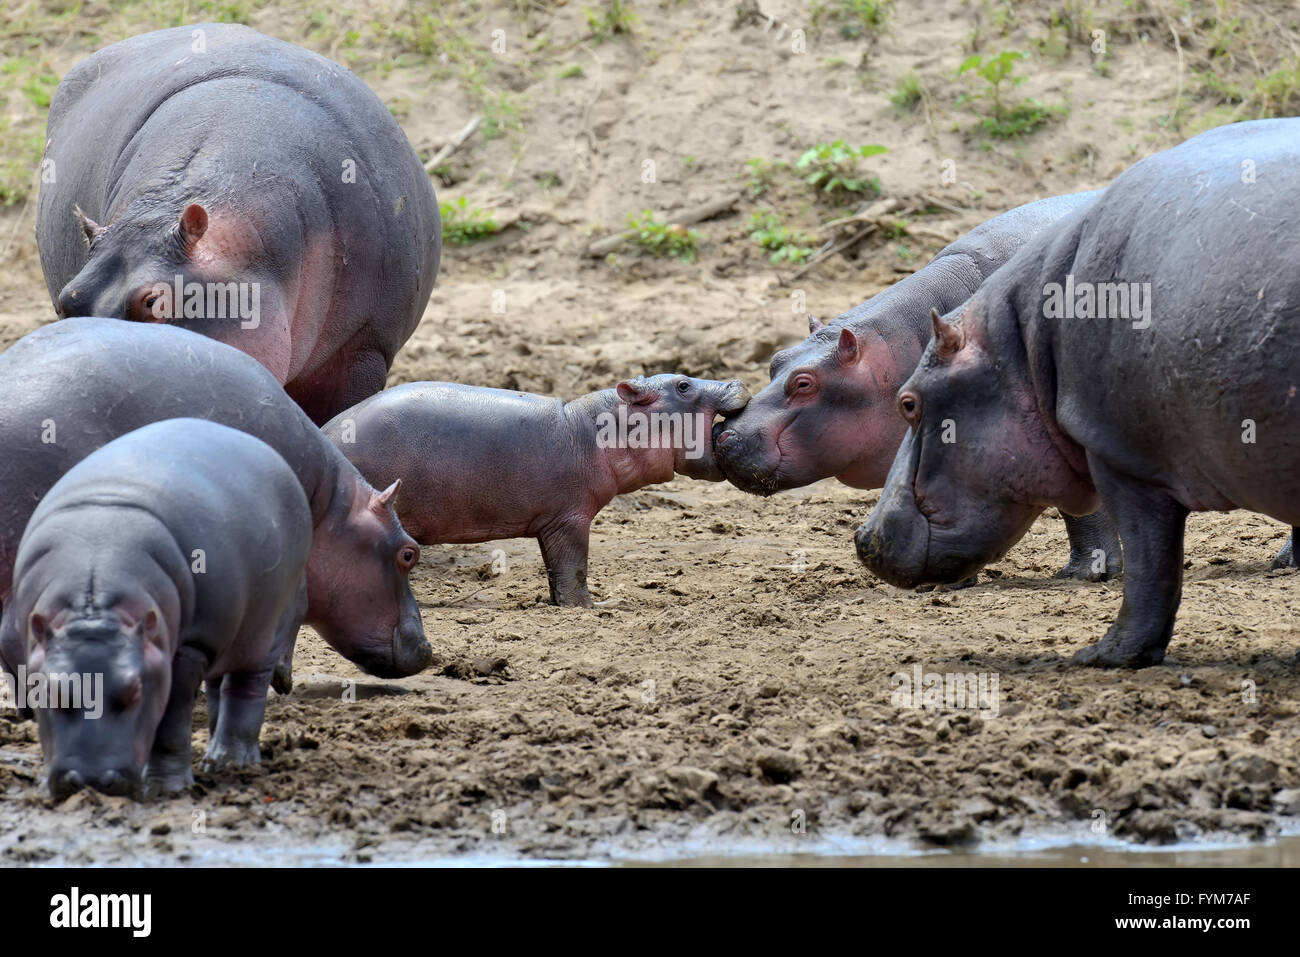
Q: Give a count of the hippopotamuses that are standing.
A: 6